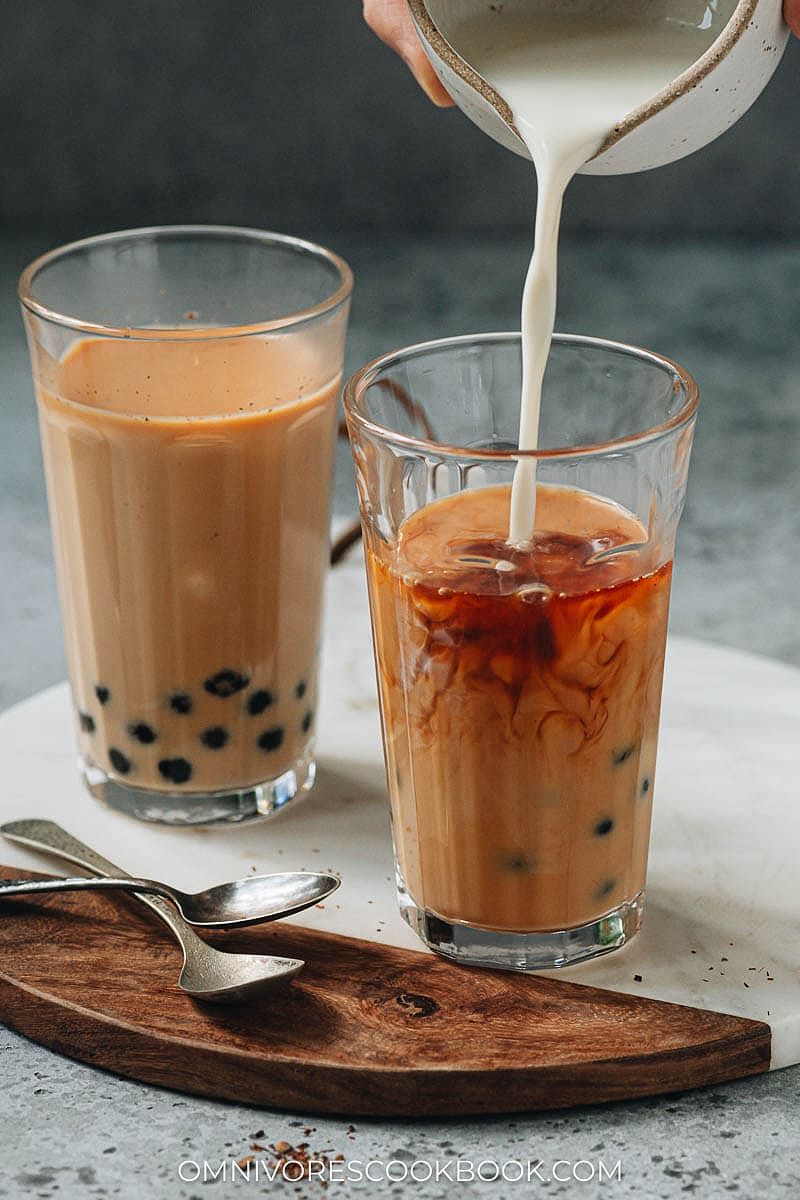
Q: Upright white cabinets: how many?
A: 0